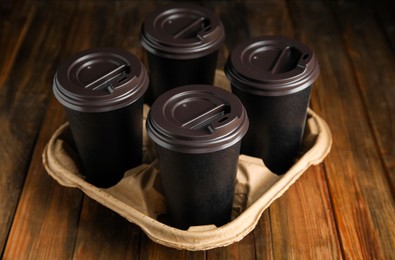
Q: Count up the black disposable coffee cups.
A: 4